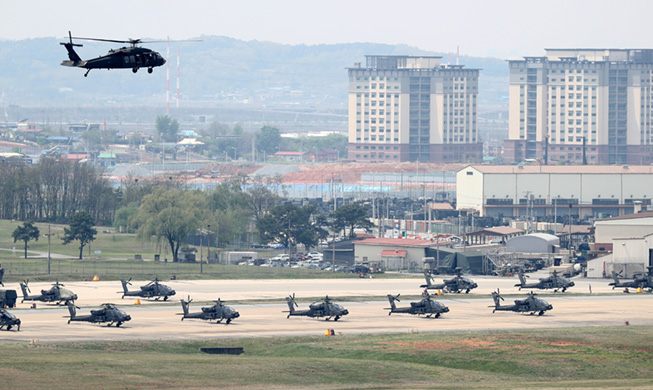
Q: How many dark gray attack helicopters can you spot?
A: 11